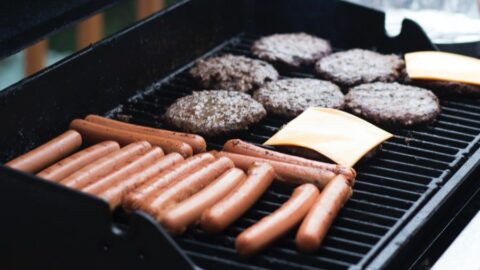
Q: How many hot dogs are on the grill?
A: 15